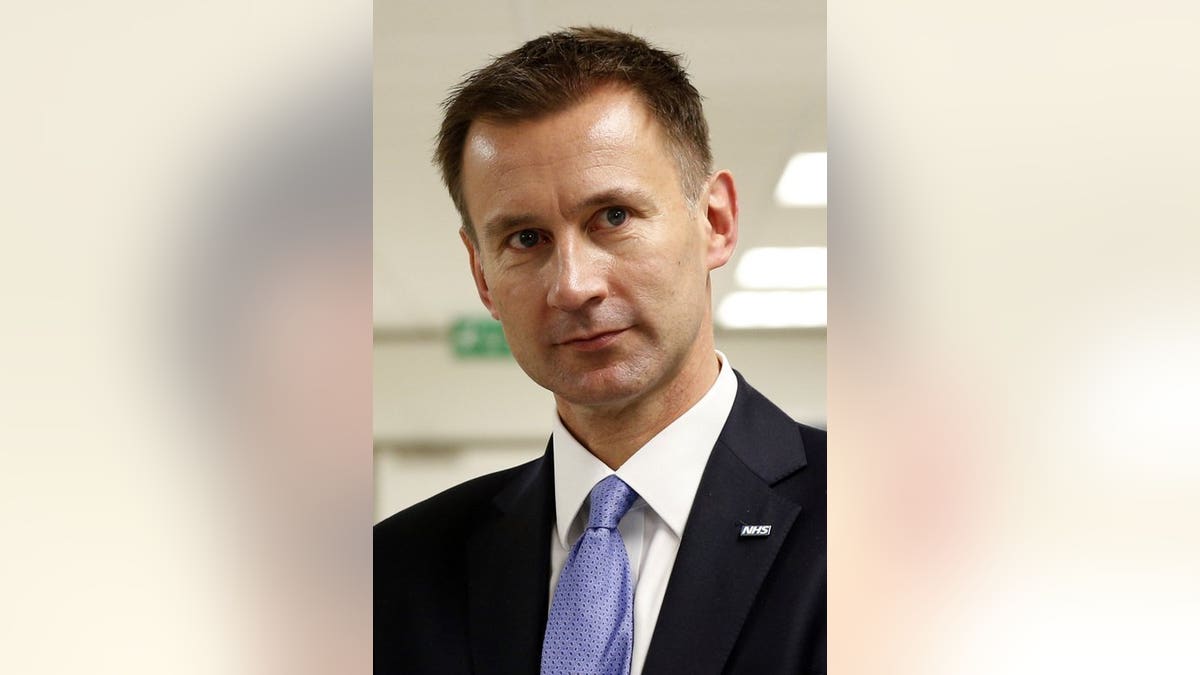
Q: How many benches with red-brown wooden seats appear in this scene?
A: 0